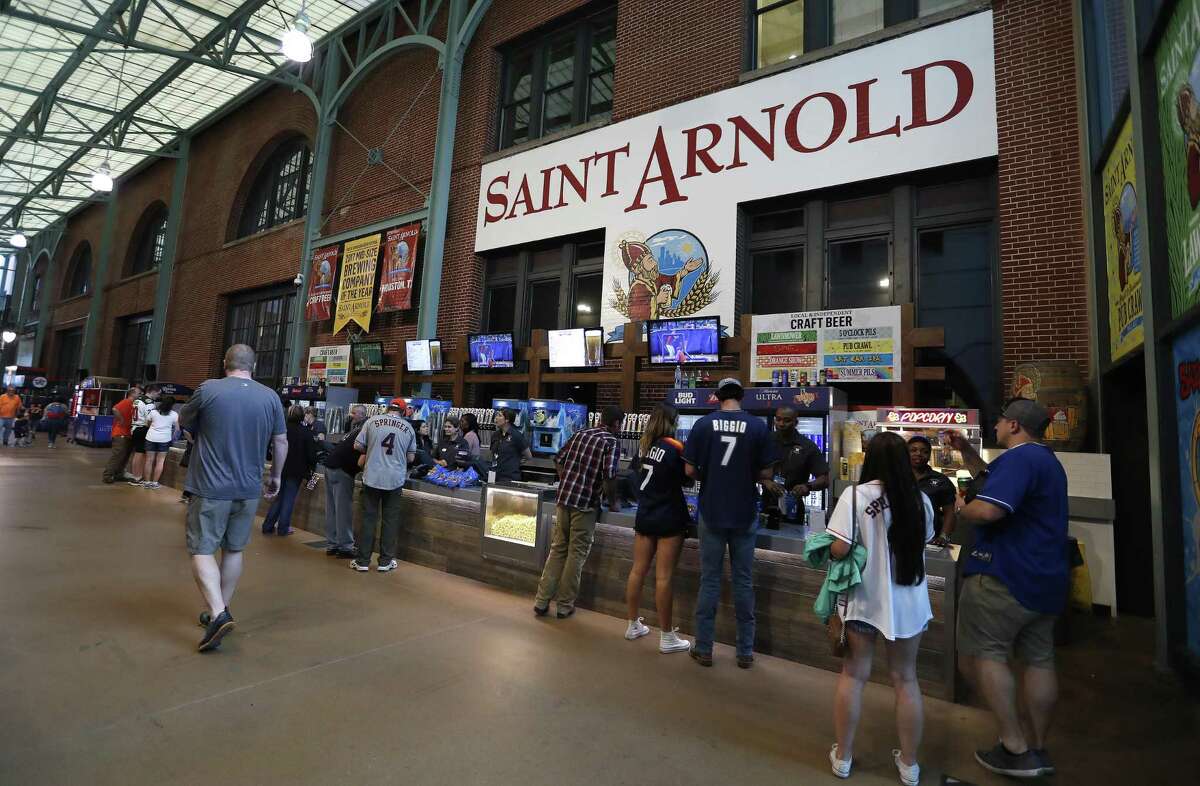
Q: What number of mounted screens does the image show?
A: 5